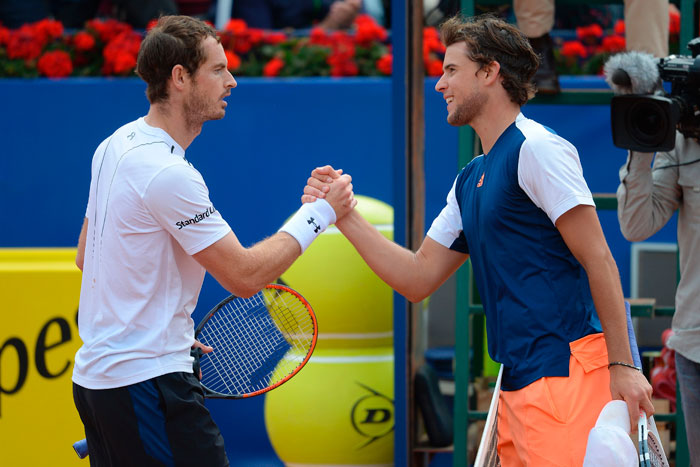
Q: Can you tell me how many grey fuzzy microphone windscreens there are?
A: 1